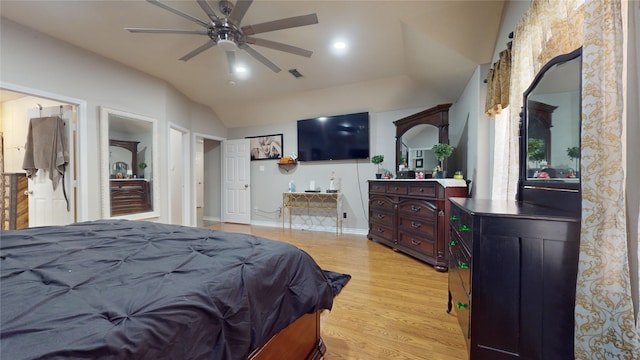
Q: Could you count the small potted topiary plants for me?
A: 2